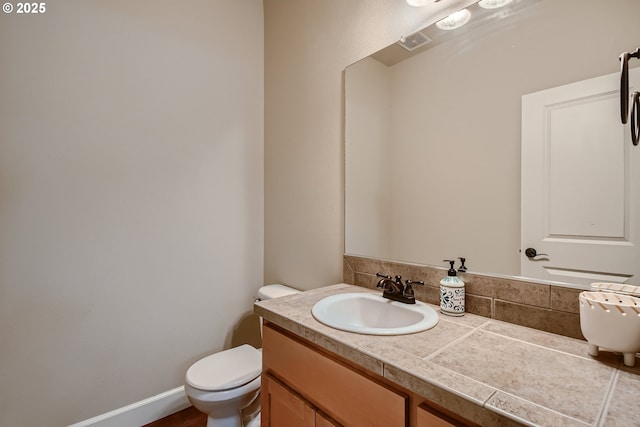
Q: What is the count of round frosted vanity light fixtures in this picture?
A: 3